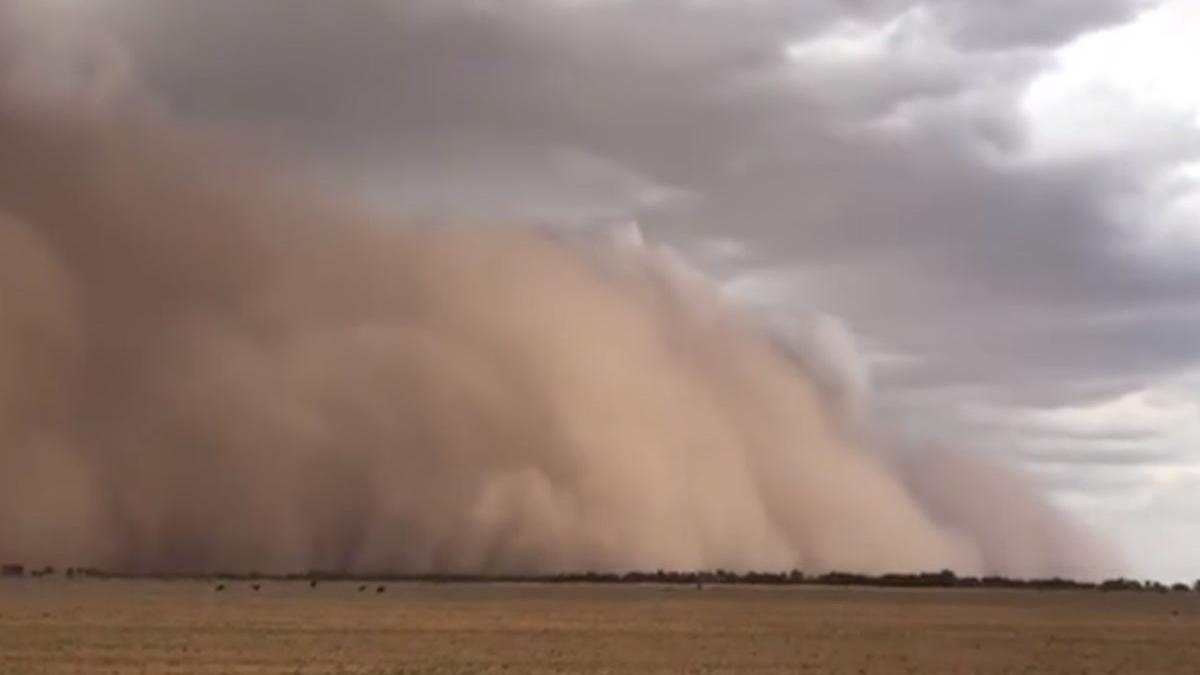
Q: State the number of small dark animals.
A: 5